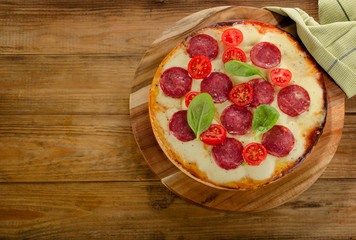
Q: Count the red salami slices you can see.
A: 10